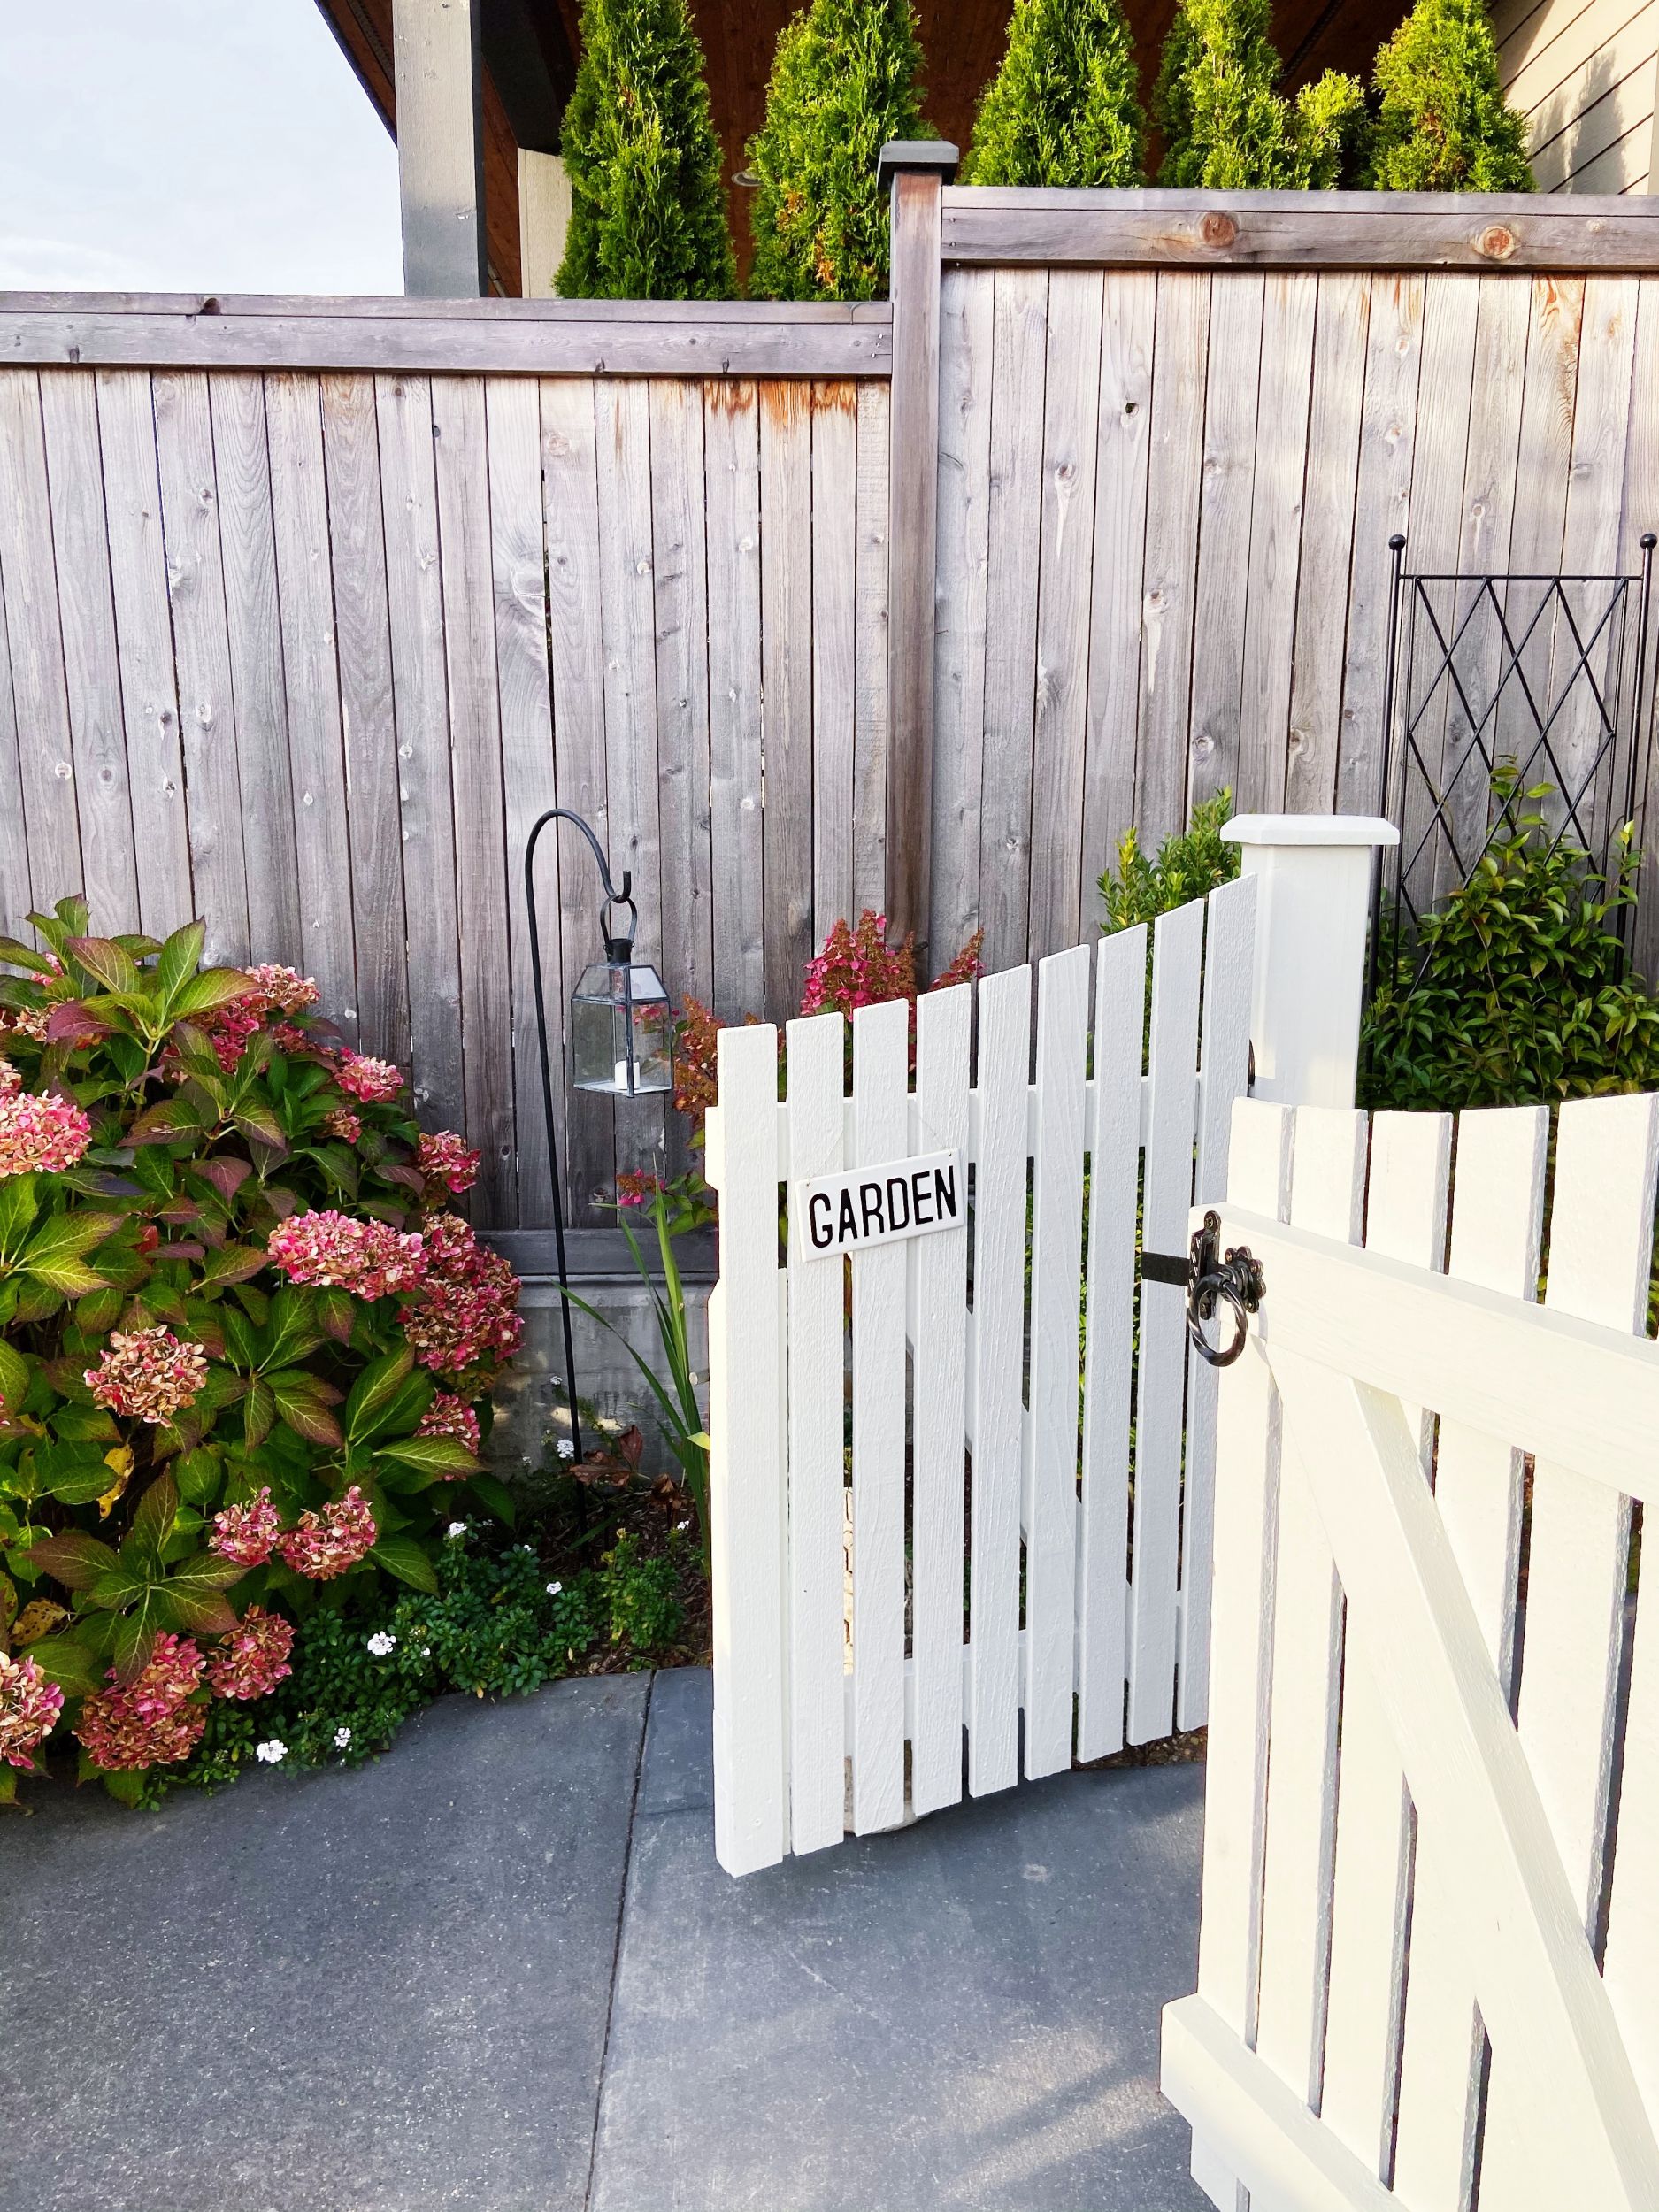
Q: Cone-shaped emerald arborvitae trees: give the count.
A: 5